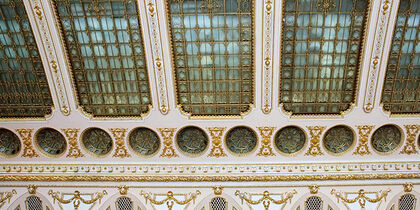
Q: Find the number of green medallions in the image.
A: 9